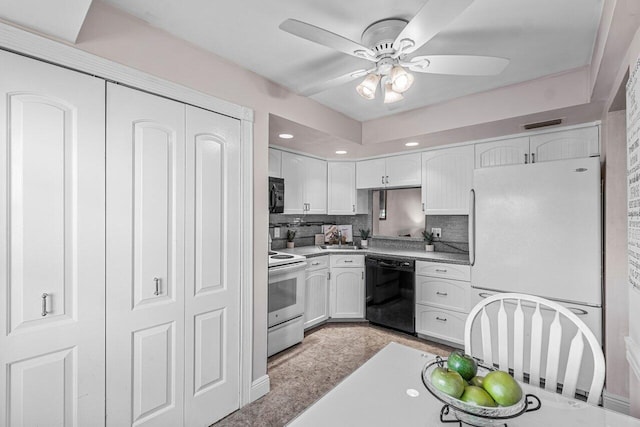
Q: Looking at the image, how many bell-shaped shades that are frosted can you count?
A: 3